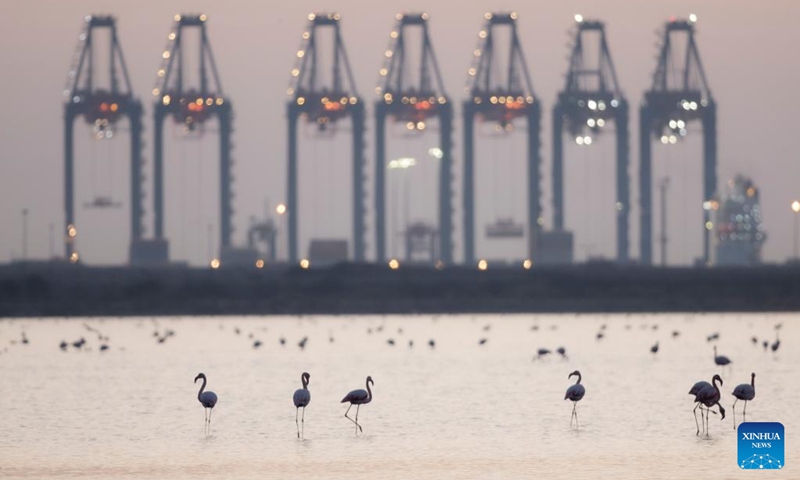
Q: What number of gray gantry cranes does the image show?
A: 7